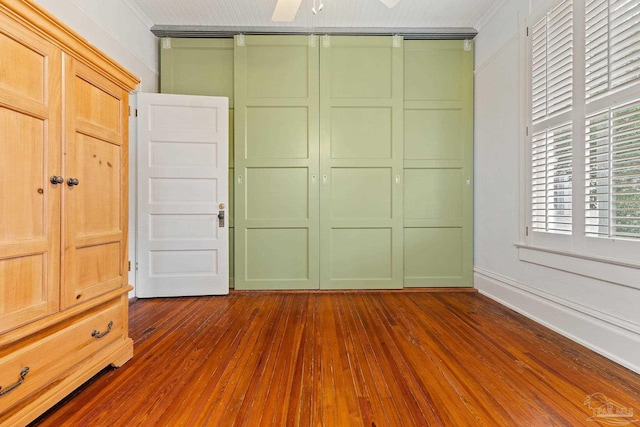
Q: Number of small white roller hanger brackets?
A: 6